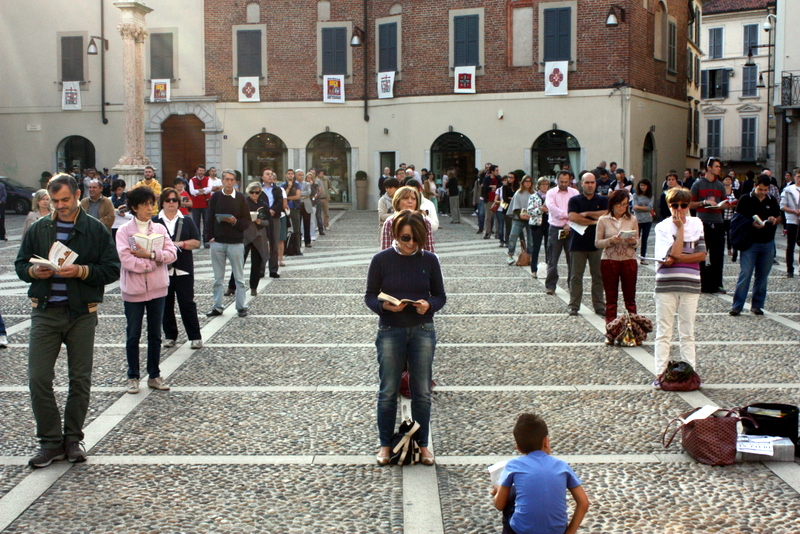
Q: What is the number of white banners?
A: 7